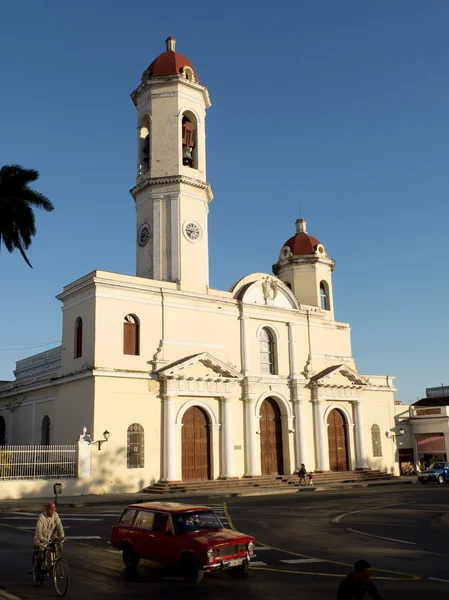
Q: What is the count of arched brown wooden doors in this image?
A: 3